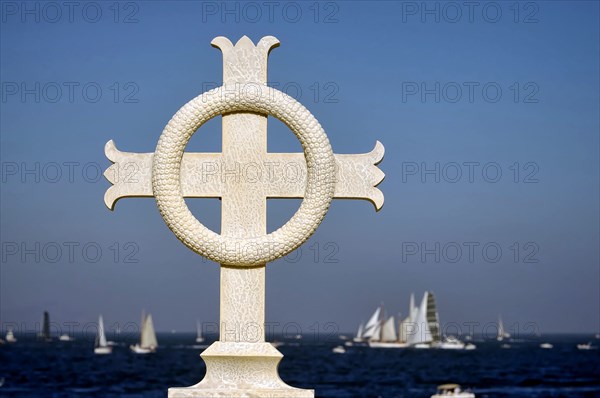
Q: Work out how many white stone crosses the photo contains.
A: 1